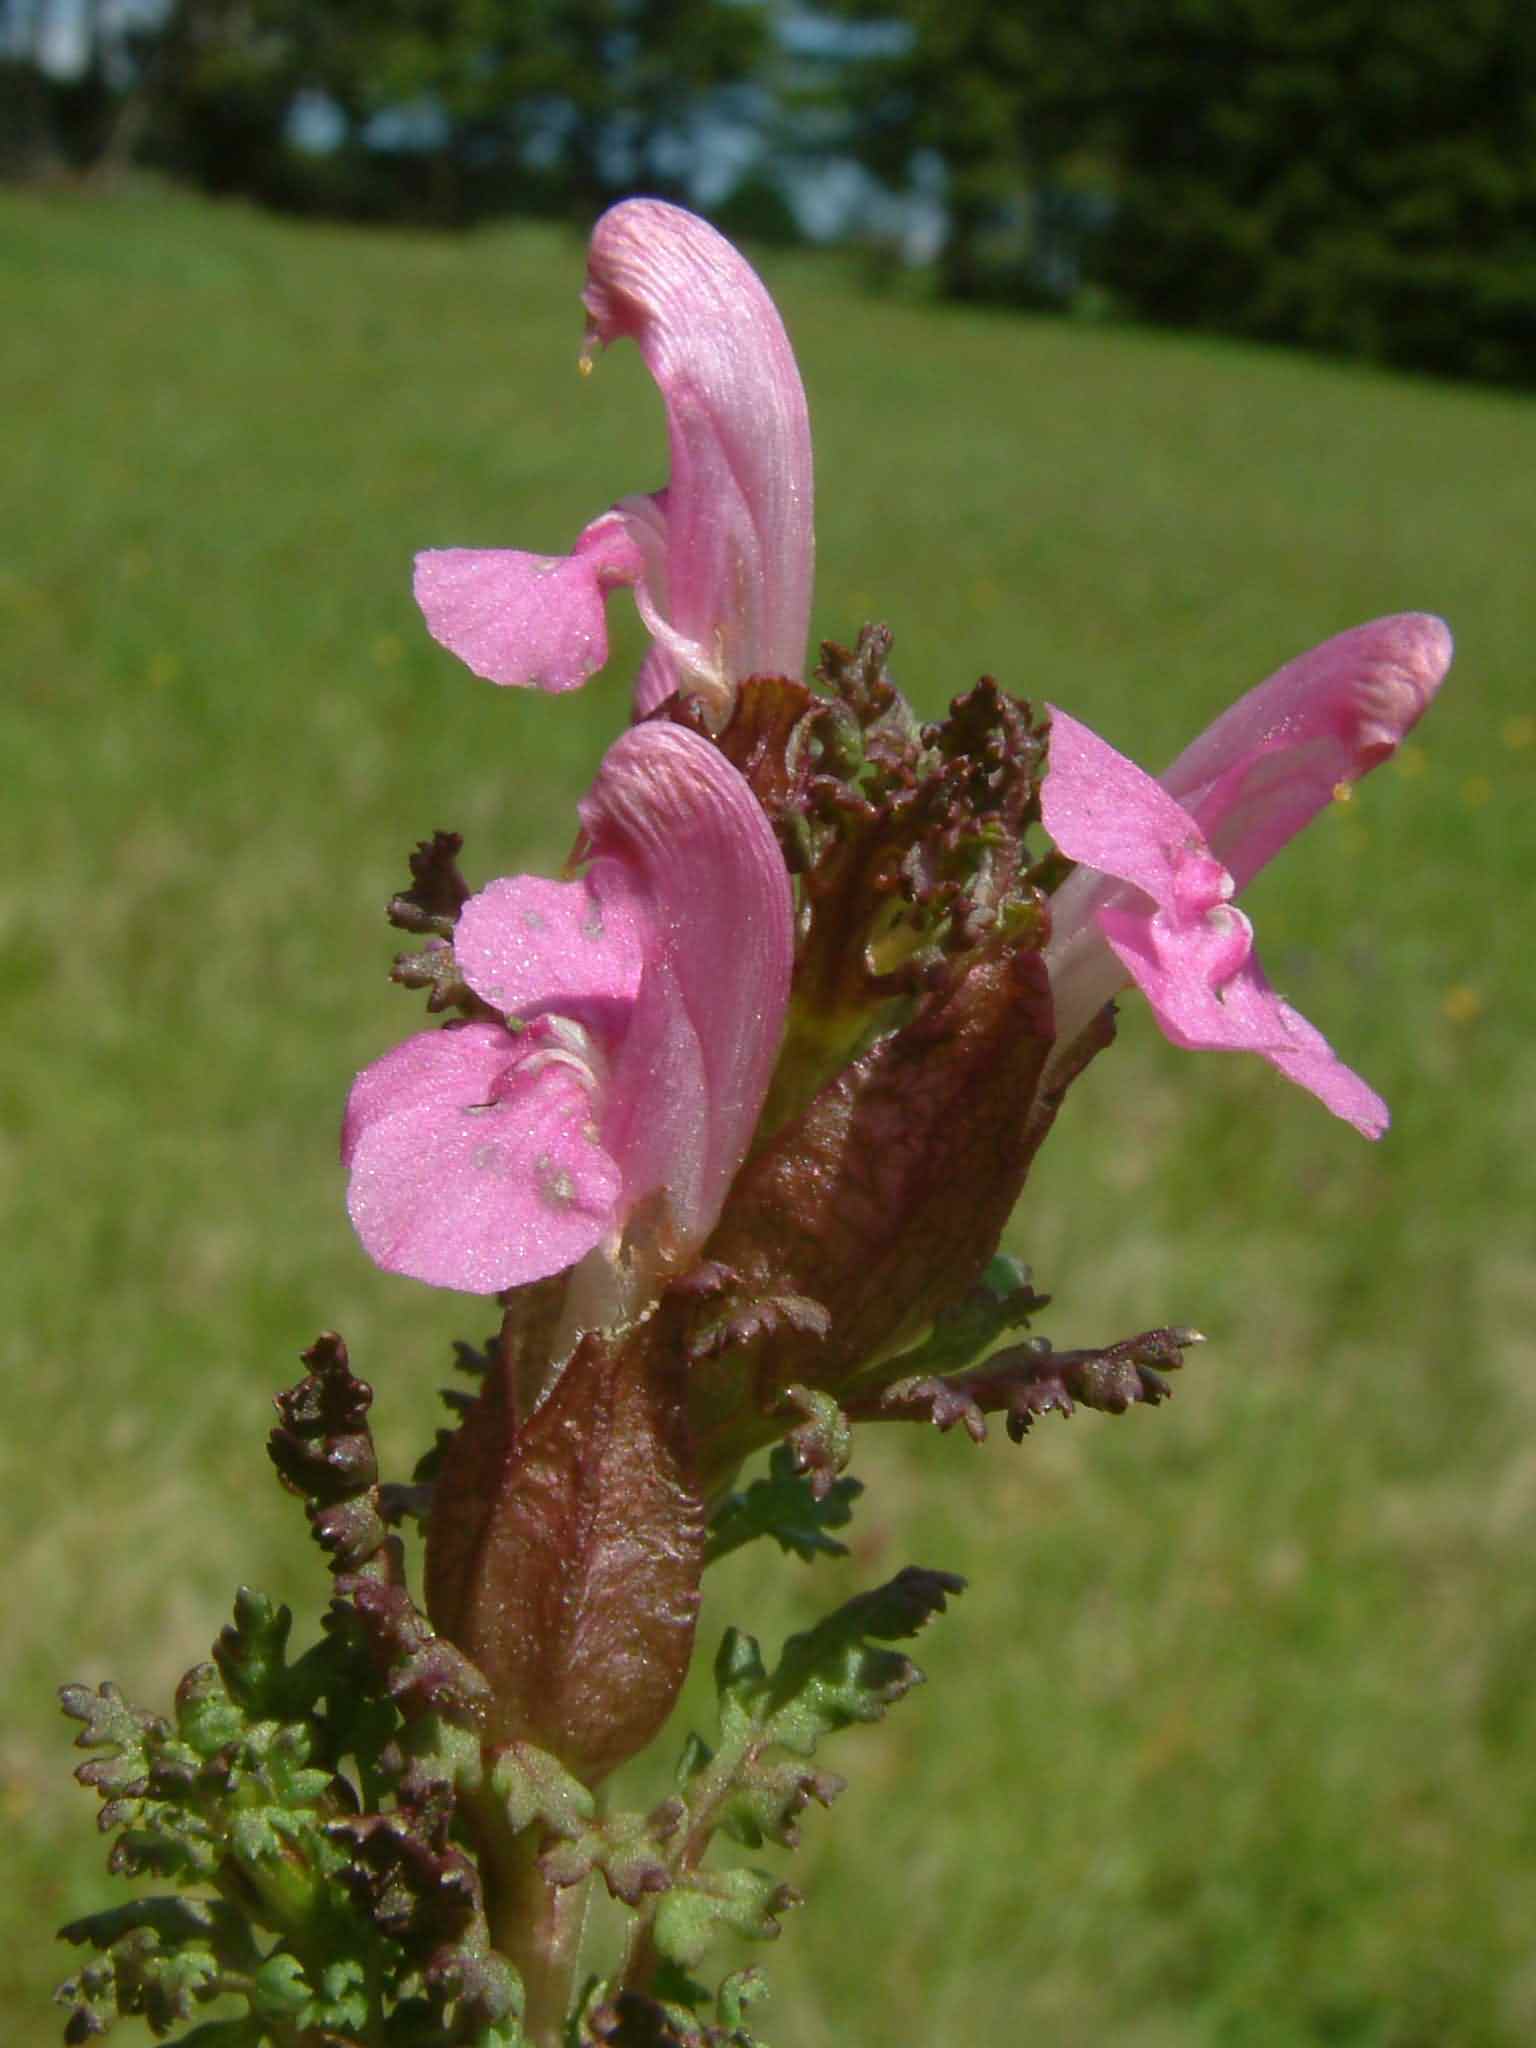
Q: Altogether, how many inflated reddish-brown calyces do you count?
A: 2